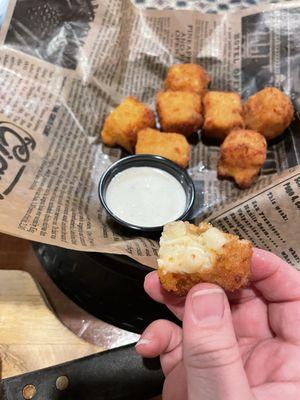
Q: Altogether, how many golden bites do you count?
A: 8